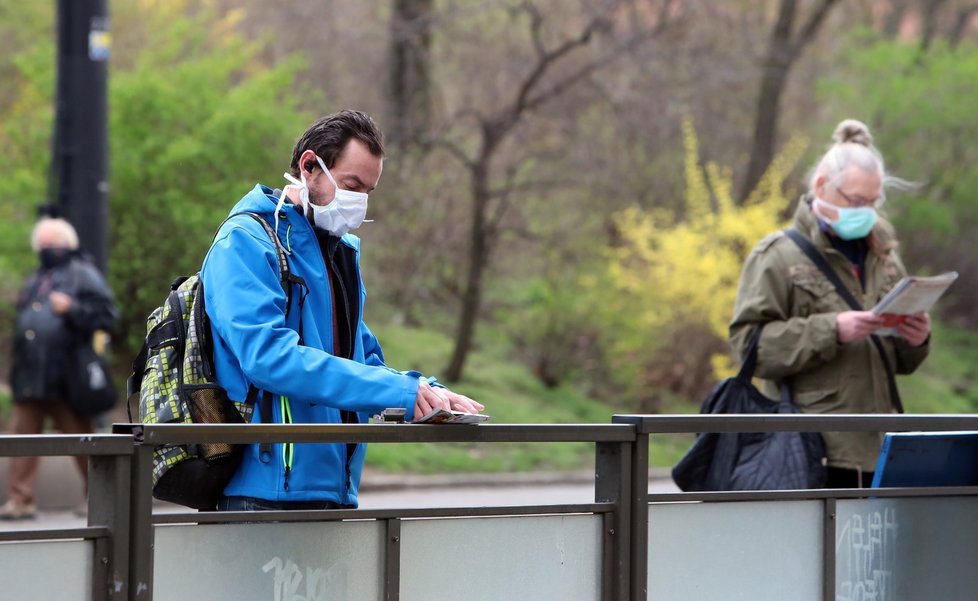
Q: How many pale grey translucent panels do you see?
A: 5